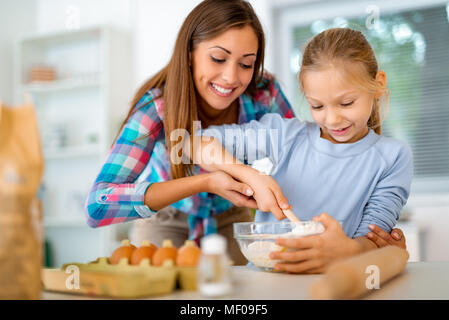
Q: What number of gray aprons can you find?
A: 0